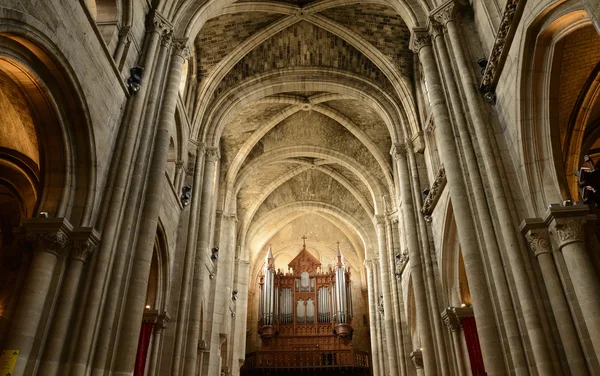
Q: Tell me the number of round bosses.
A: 3